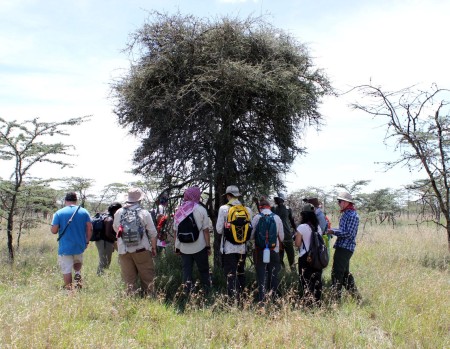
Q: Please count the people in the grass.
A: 11